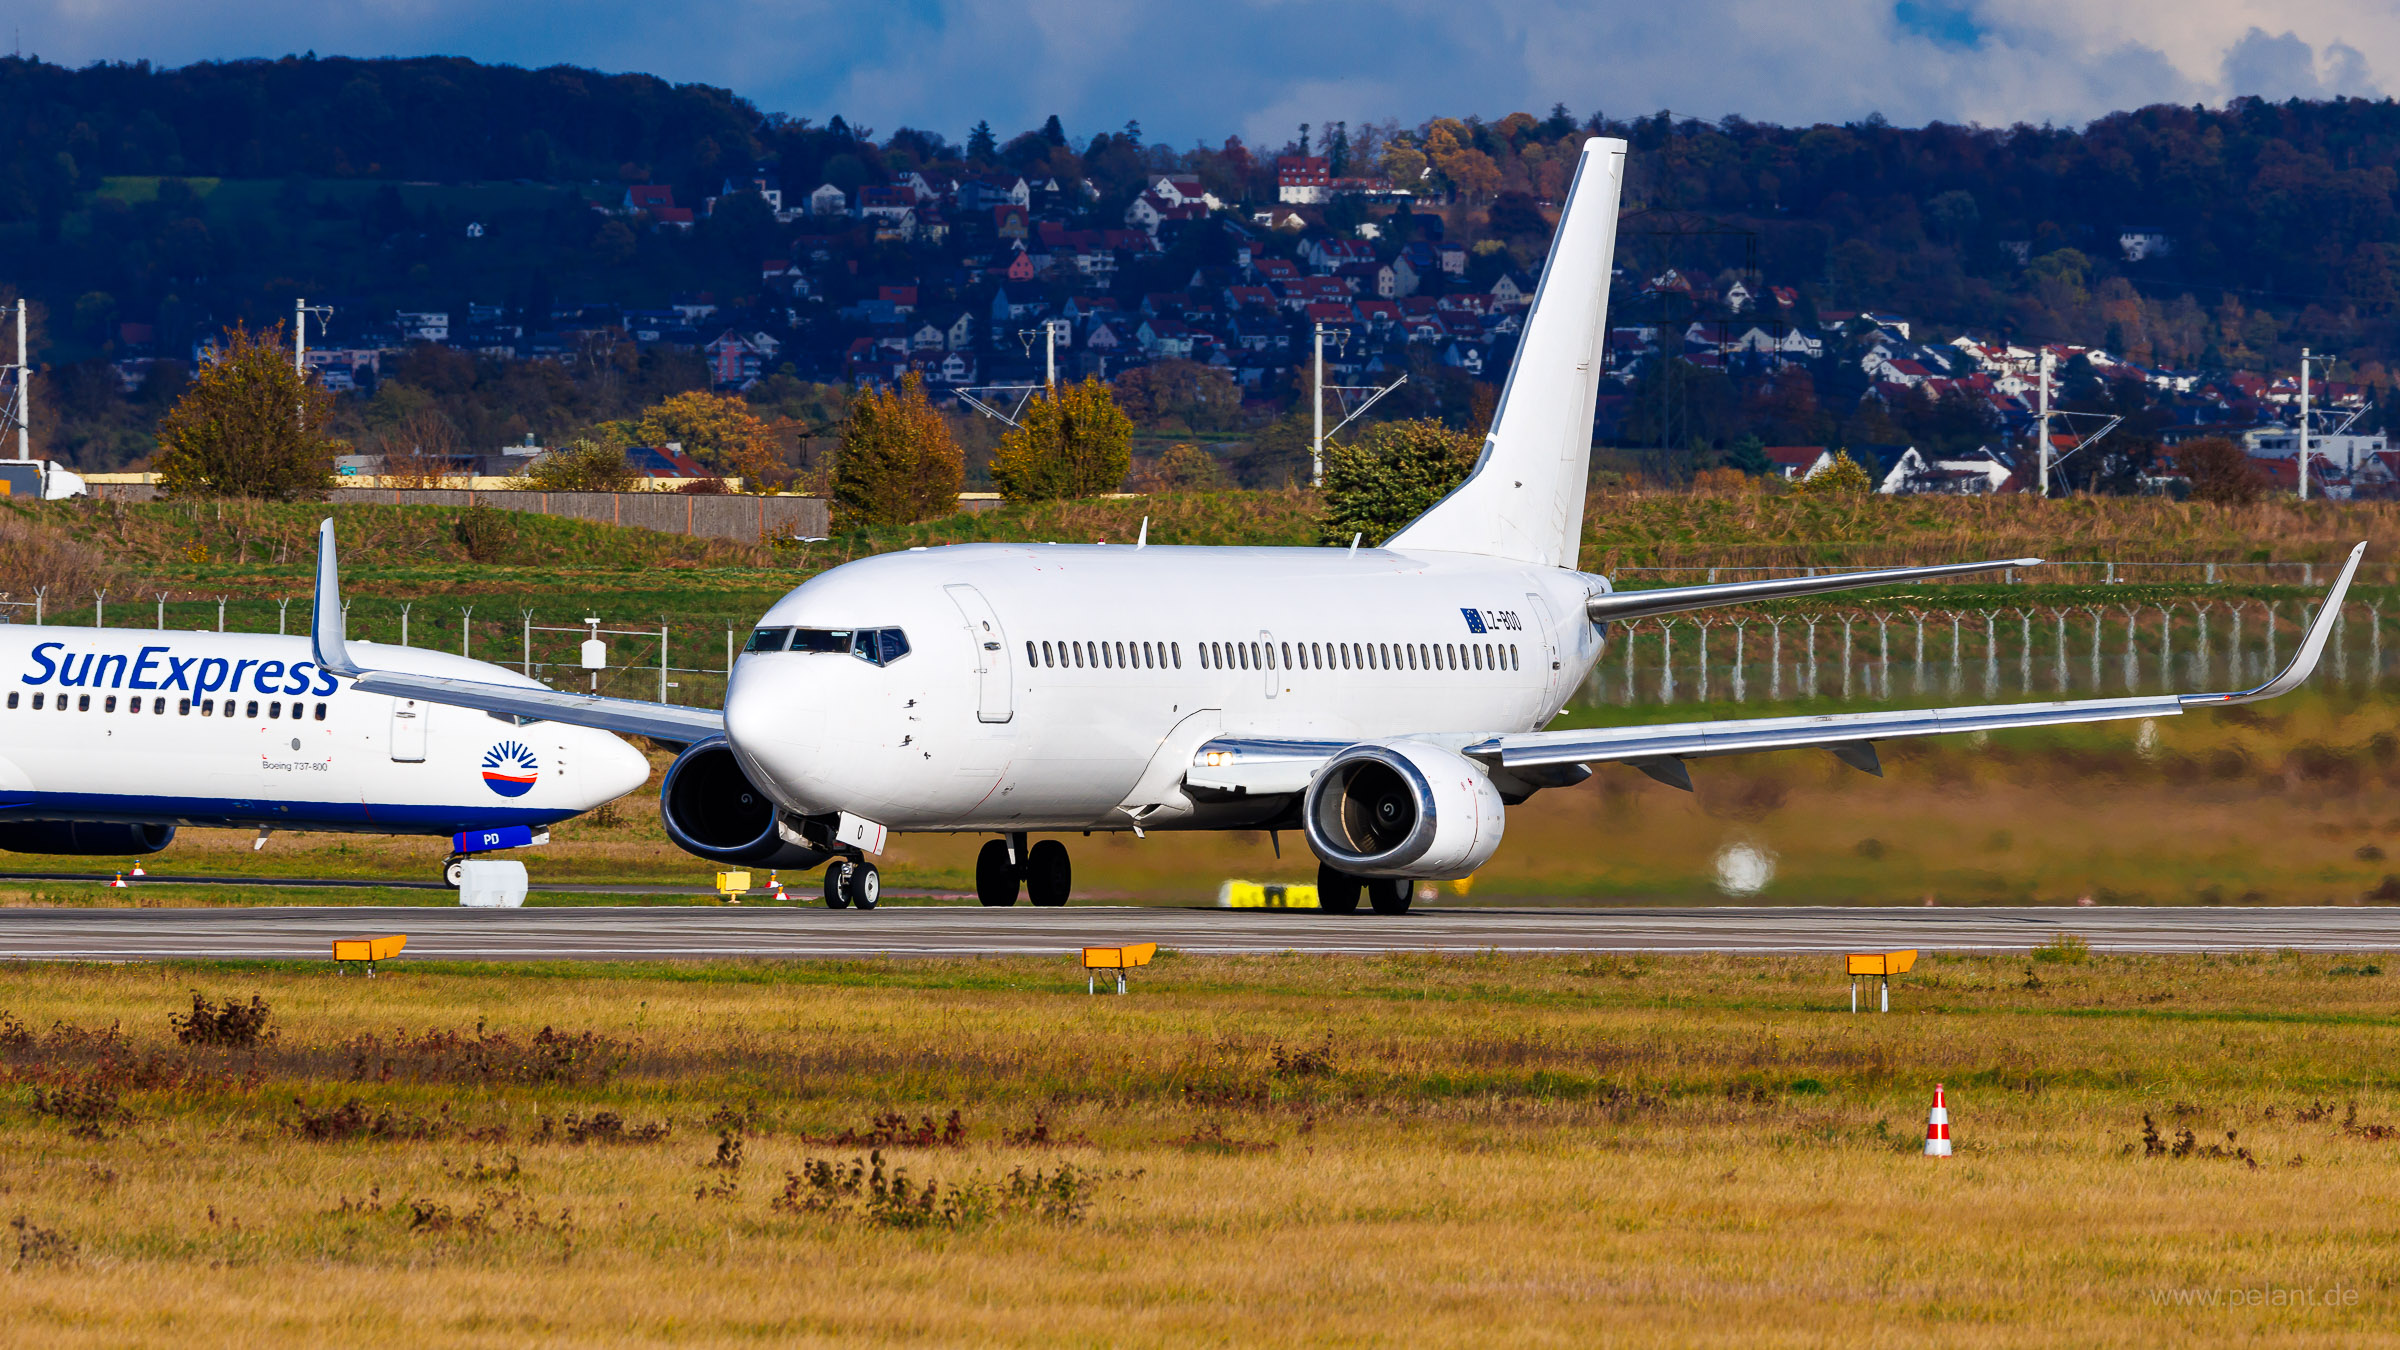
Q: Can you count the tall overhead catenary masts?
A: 6